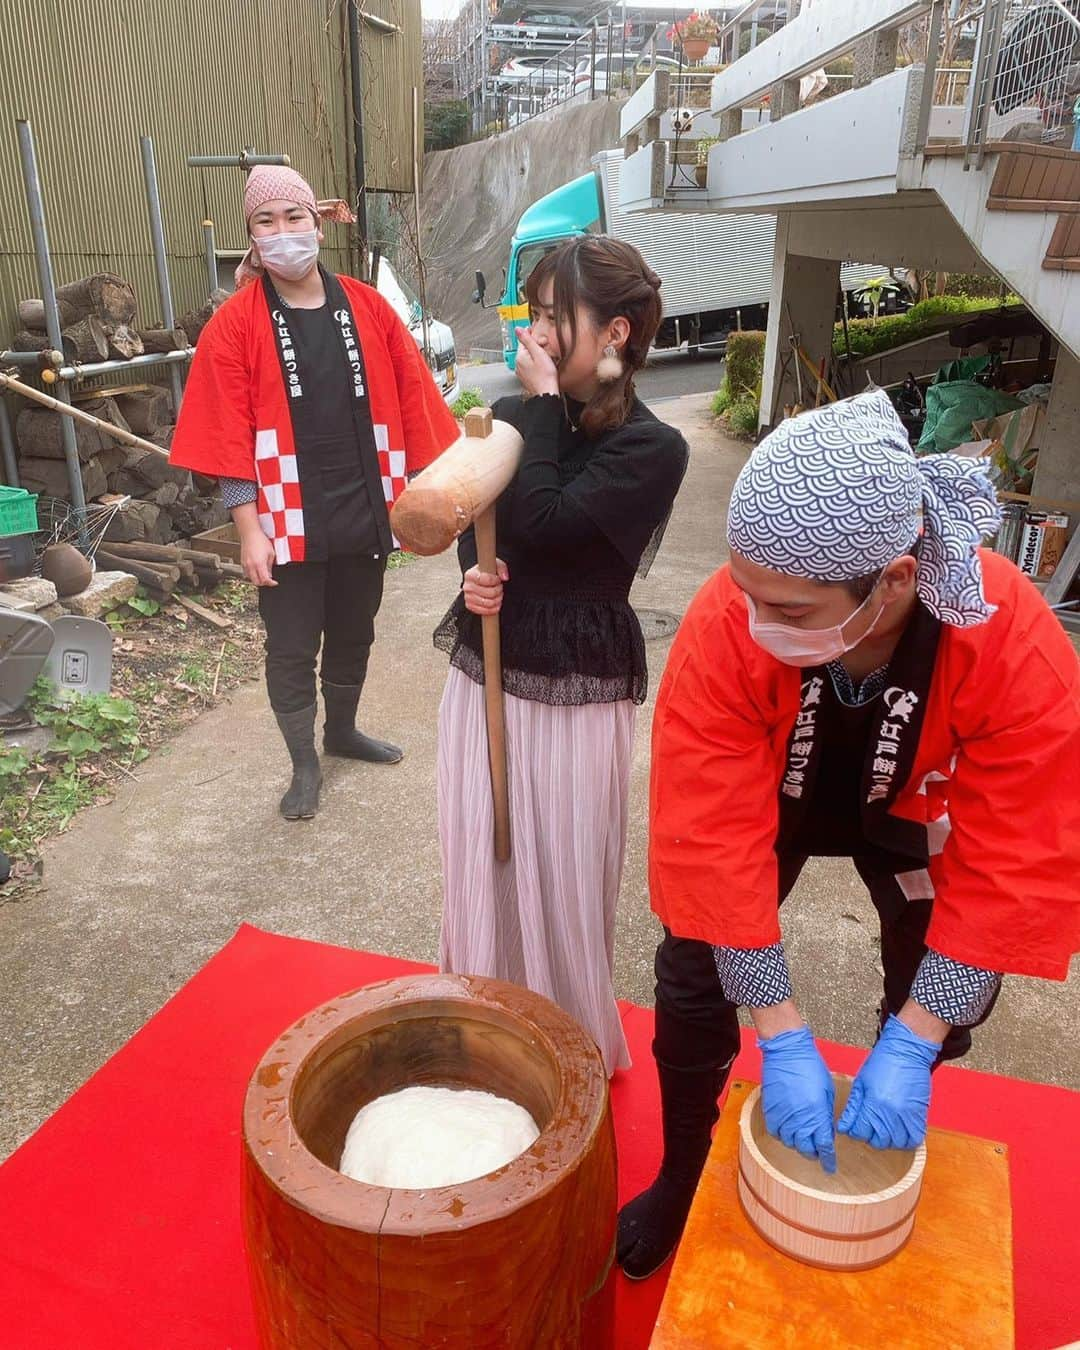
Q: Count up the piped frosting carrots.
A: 0